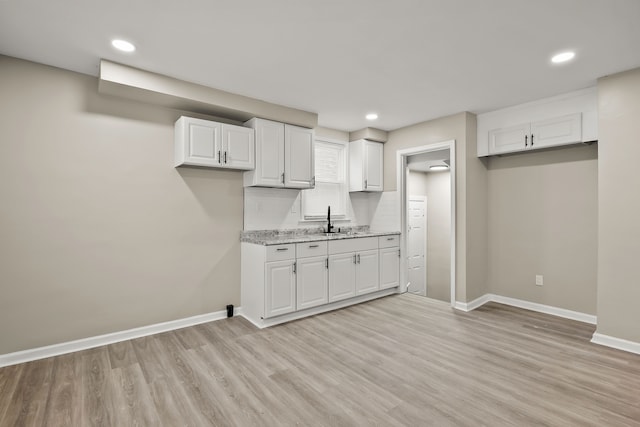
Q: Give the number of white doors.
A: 1